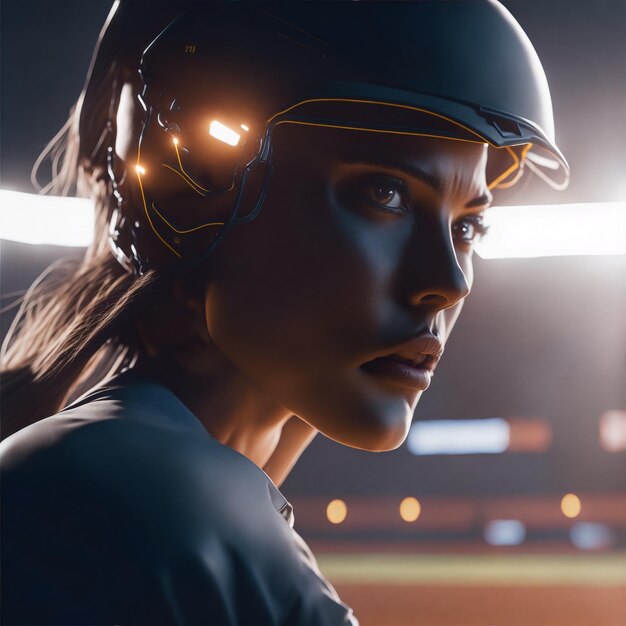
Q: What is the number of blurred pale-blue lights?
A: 3